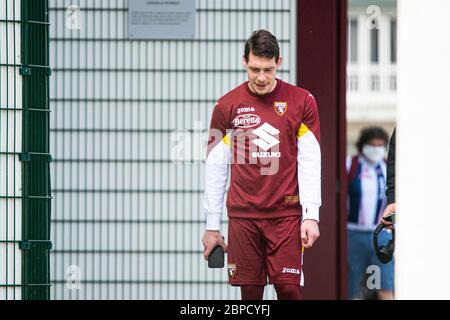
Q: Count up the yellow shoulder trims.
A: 2